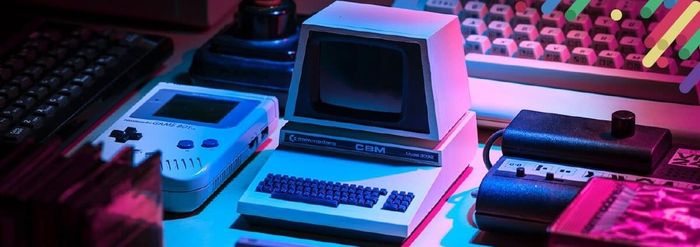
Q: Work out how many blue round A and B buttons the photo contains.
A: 2